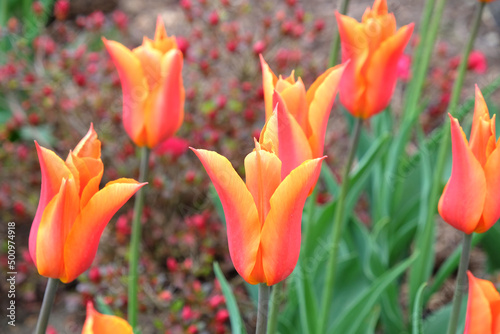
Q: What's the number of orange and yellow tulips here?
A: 8